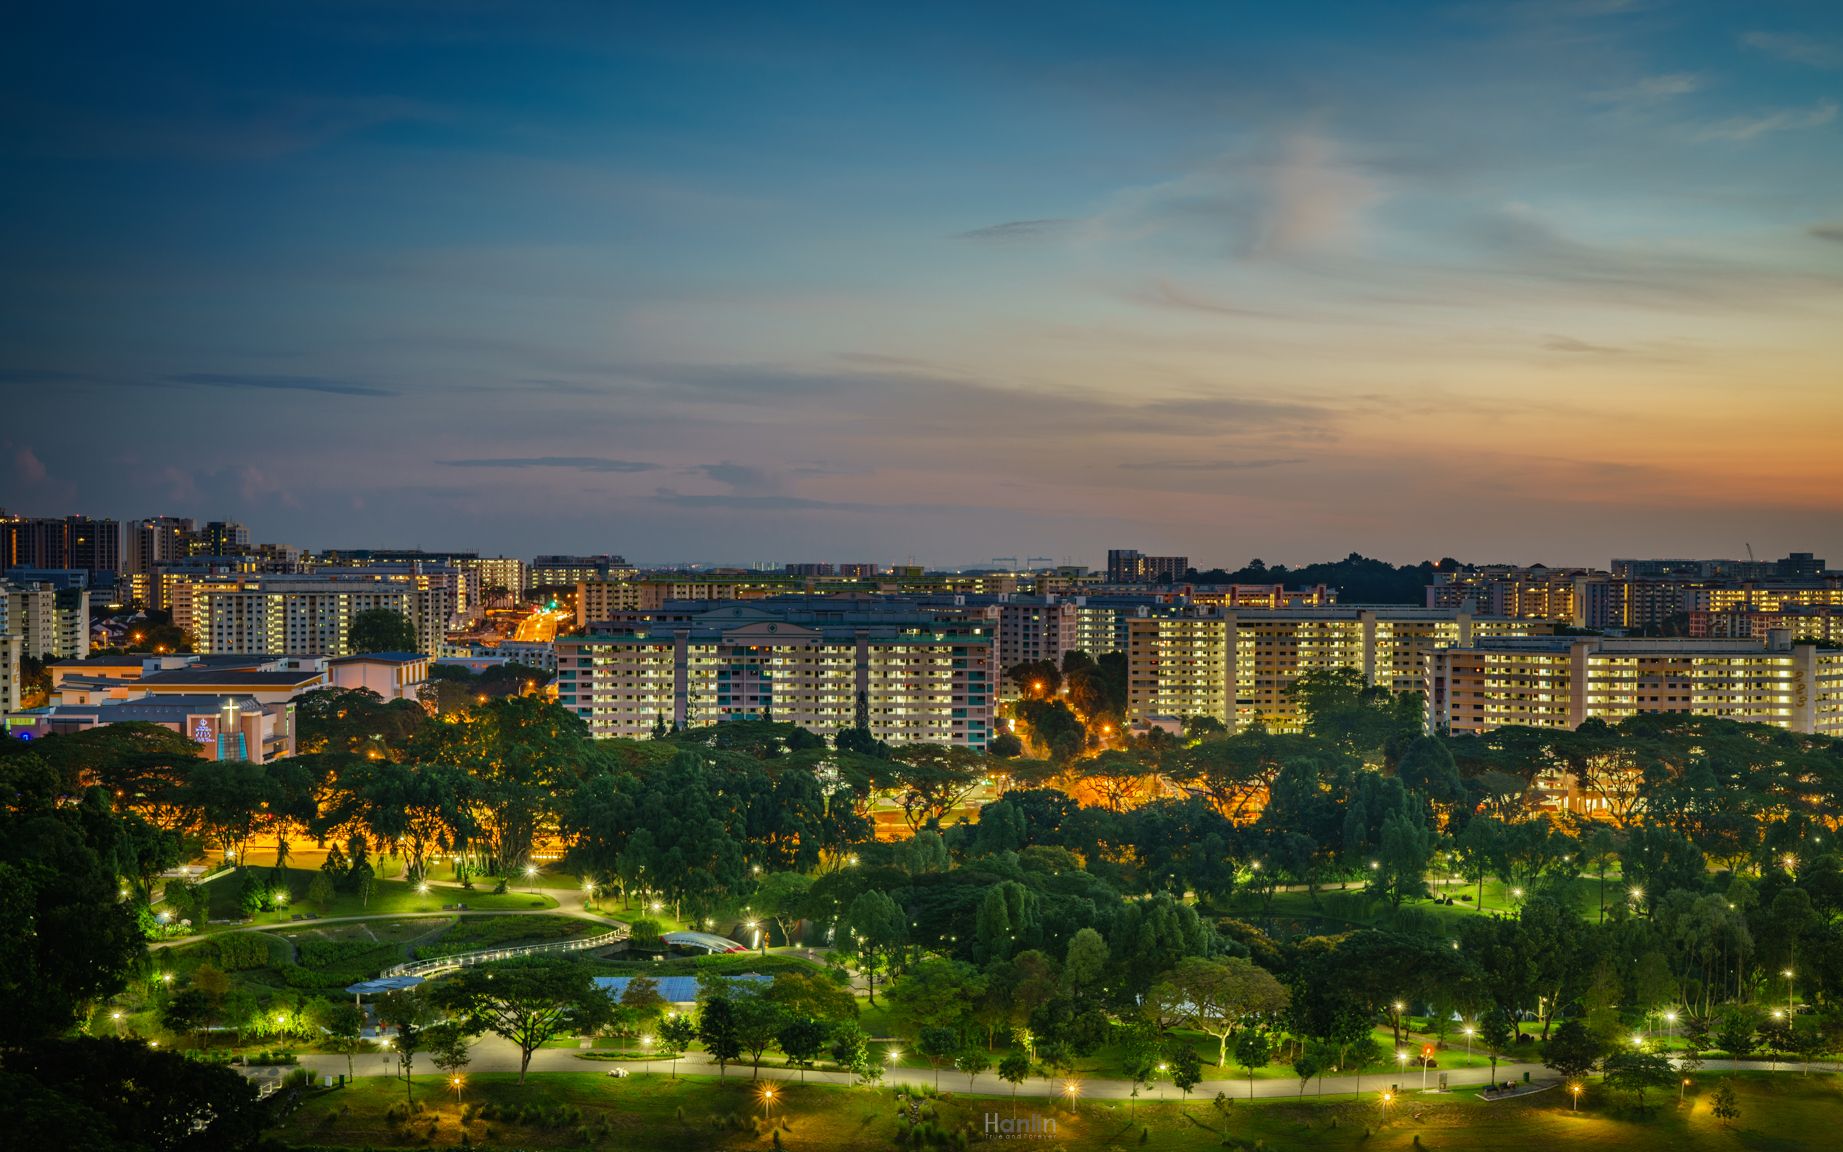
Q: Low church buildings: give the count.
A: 1